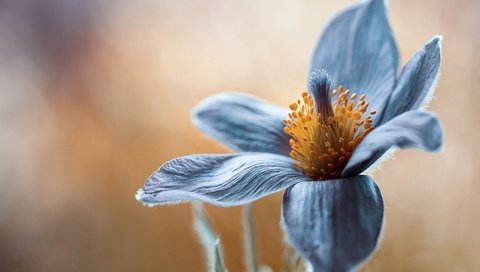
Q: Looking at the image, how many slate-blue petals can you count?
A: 6